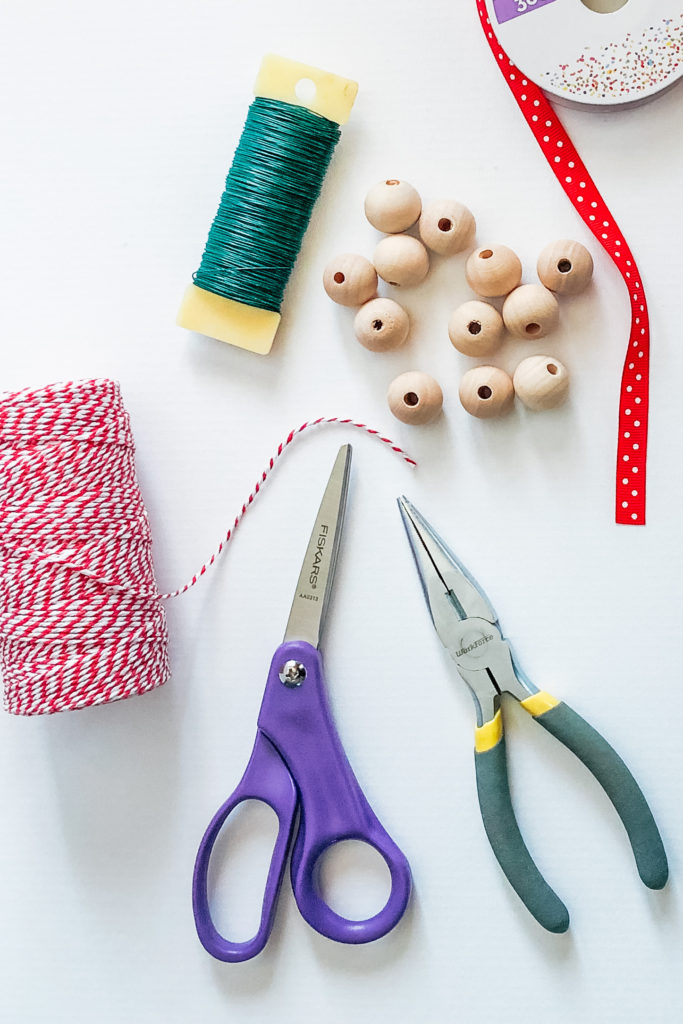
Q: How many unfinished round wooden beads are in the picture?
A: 12